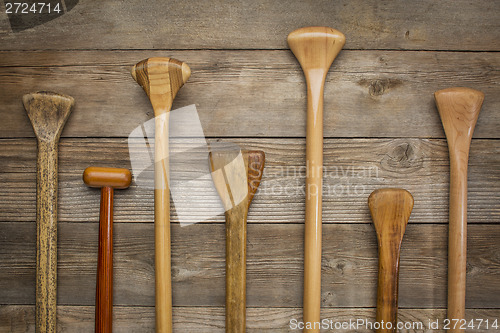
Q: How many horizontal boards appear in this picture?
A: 5